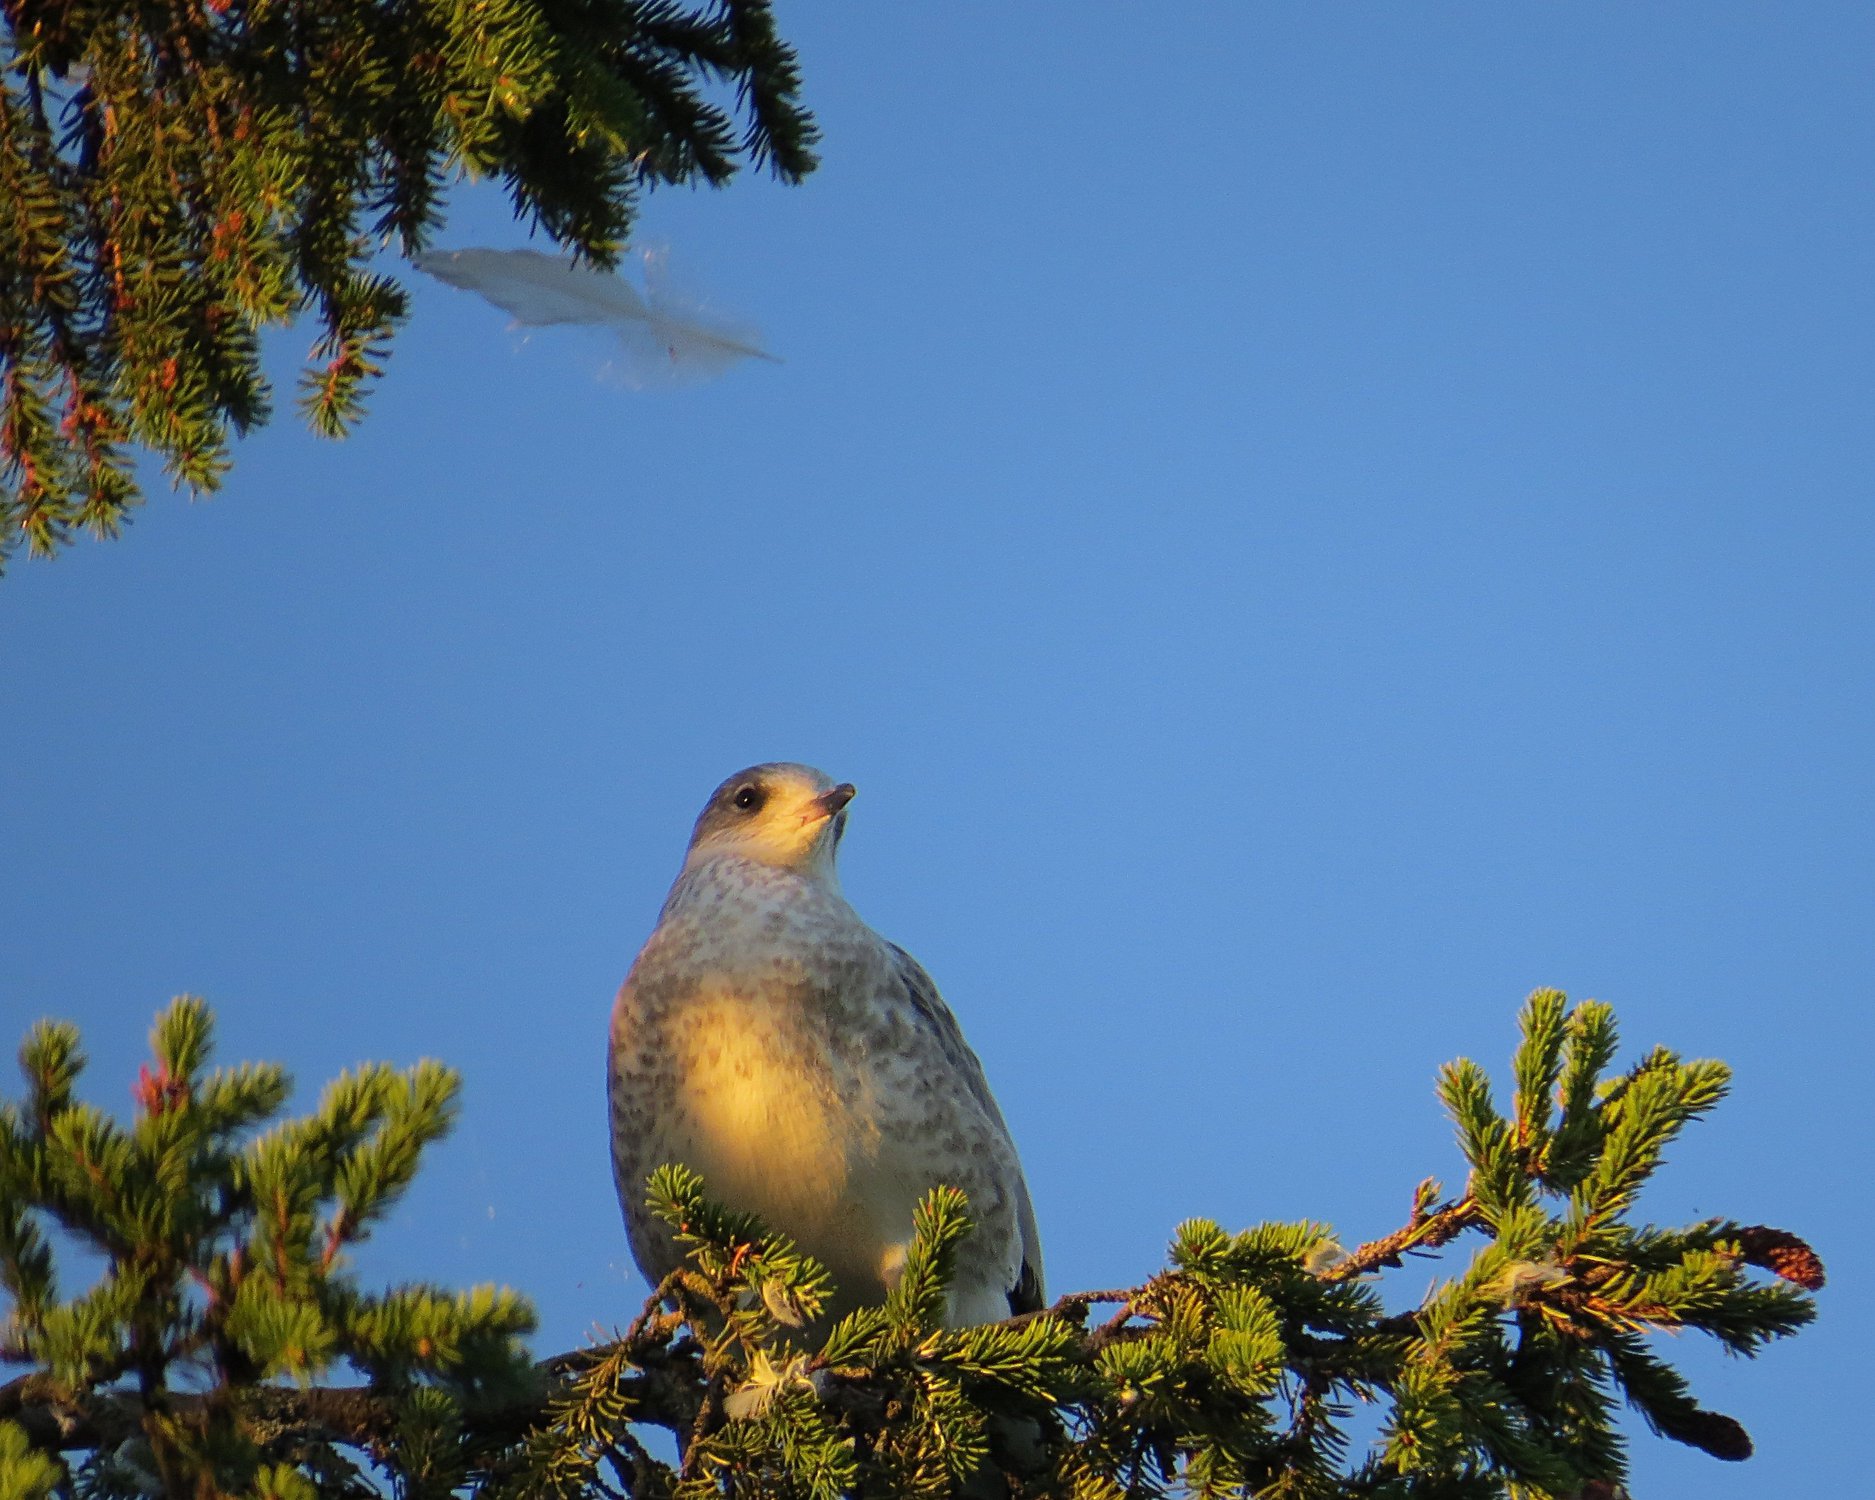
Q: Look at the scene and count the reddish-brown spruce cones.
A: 2